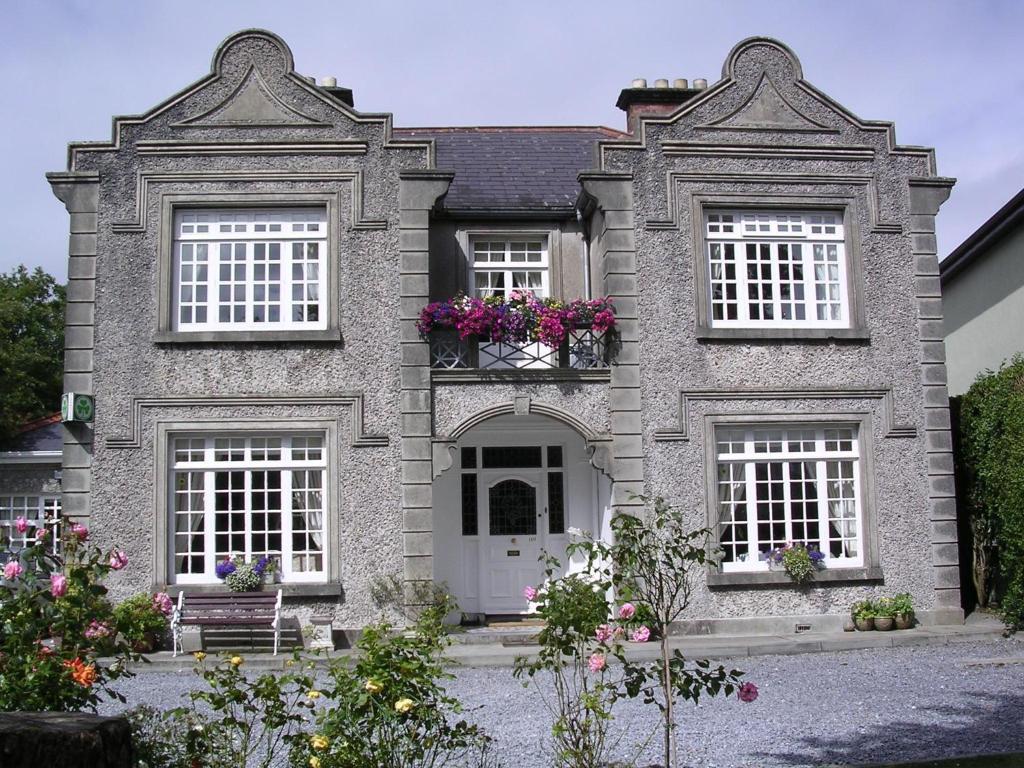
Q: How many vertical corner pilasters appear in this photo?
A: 4